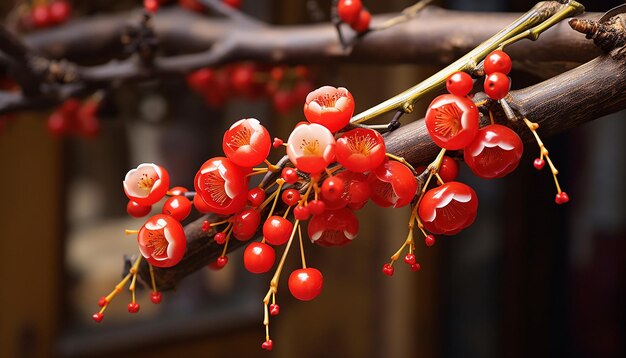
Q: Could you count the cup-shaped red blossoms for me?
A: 12